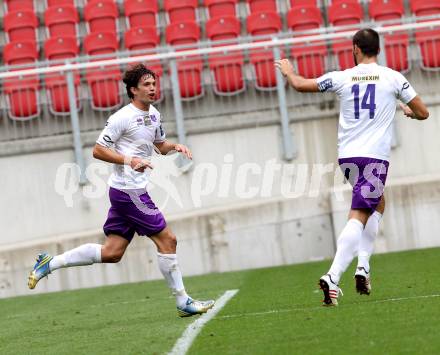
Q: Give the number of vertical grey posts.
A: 4